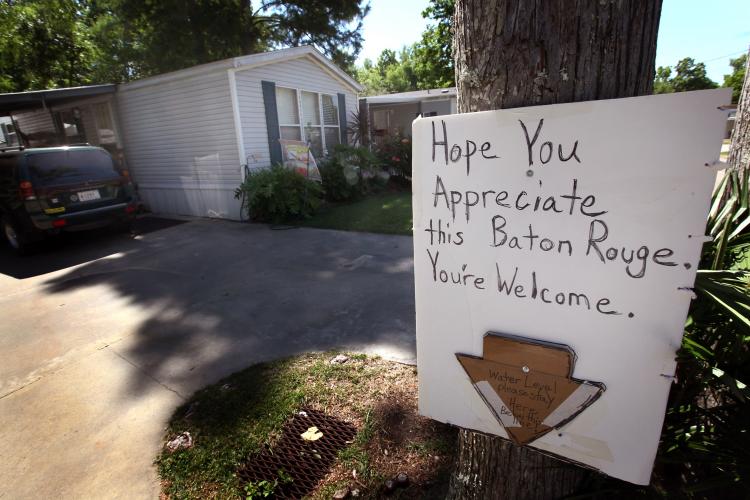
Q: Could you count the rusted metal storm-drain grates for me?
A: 1